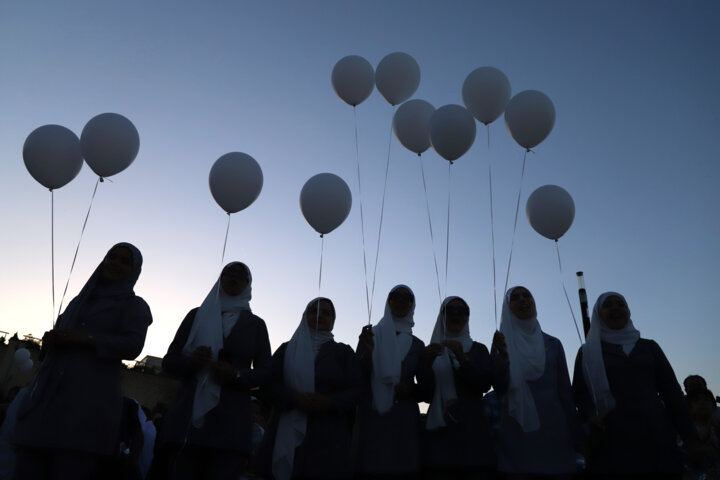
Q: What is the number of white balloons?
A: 11